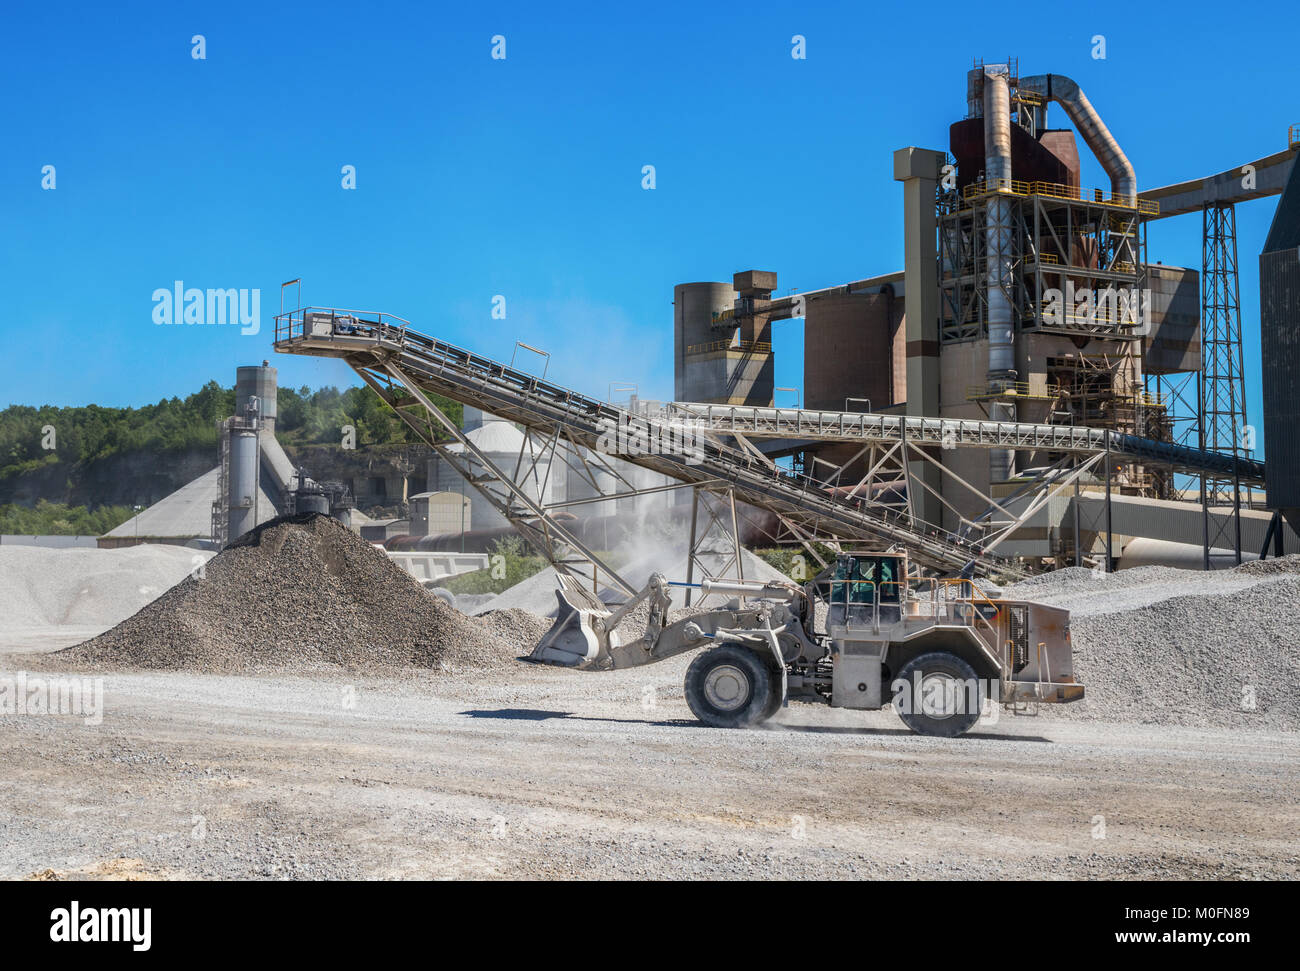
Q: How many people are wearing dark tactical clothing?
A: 0